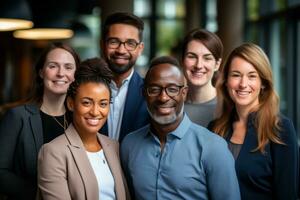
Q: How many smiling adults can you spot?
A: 6